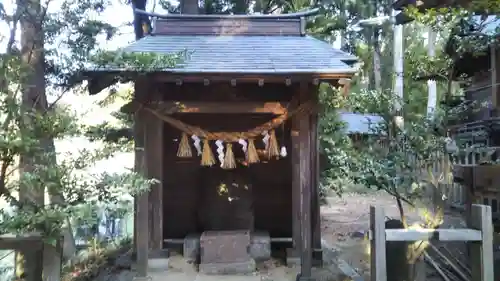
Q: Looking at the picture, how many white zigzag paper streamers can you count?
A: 4